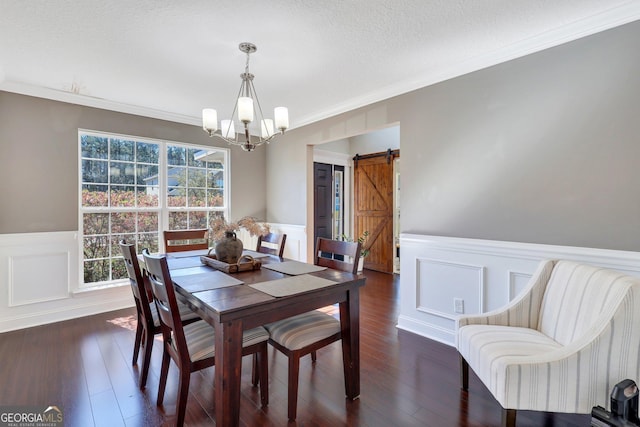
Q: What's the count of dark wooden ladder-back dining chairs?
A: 5